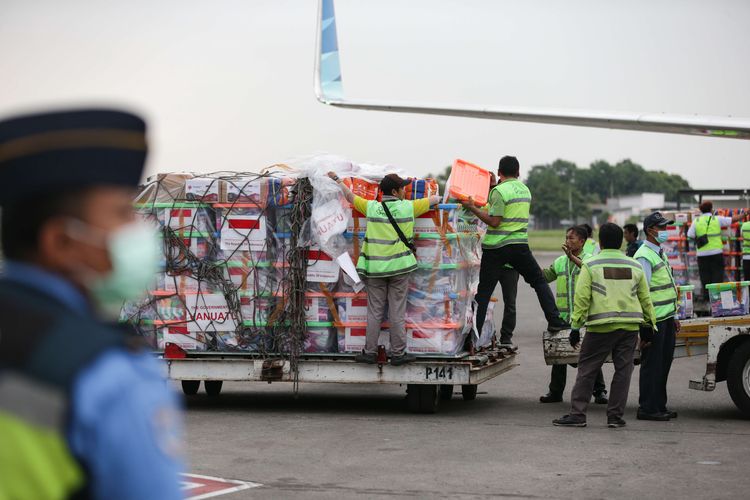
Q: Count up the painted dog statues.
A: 0